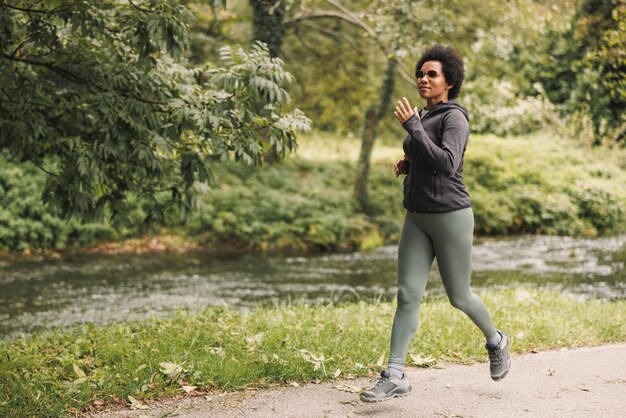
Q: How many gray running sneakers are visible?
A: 2